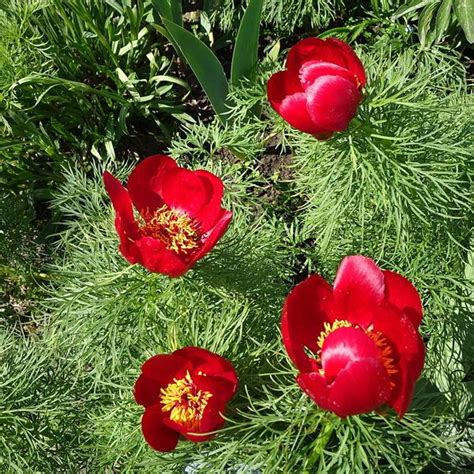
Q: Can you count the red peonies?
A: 4